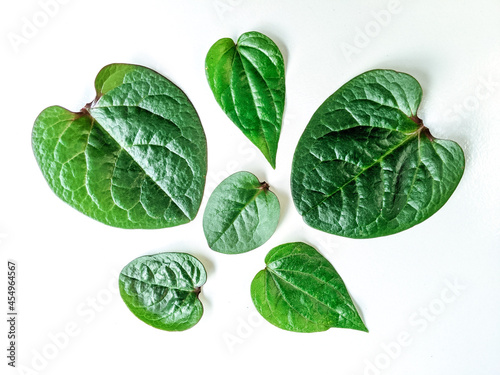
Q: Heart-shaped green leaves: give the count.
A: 6